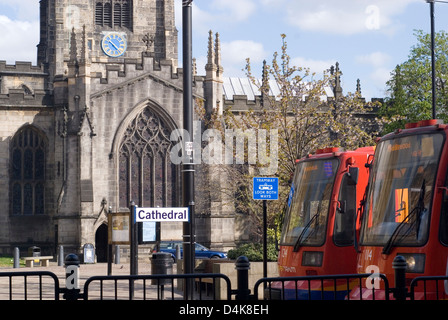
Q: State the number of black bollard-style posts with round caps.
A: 3